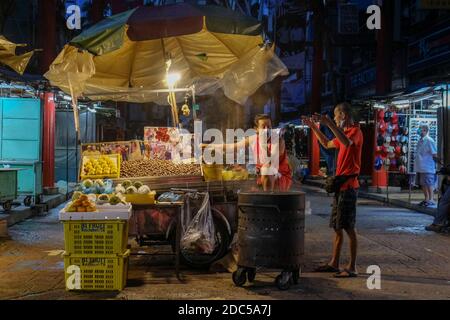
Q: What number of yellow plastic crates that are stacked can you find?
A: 2